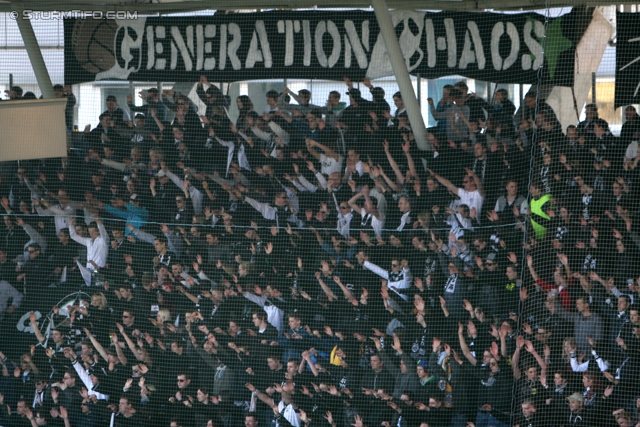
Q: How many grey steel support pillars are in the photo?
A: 2